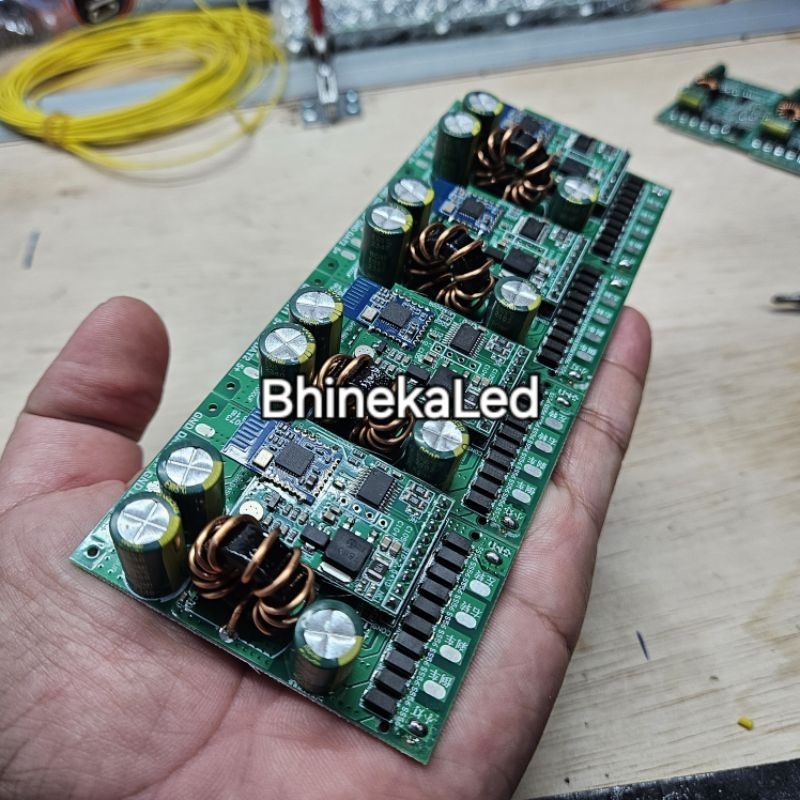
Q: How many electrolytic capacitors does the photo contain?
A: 12